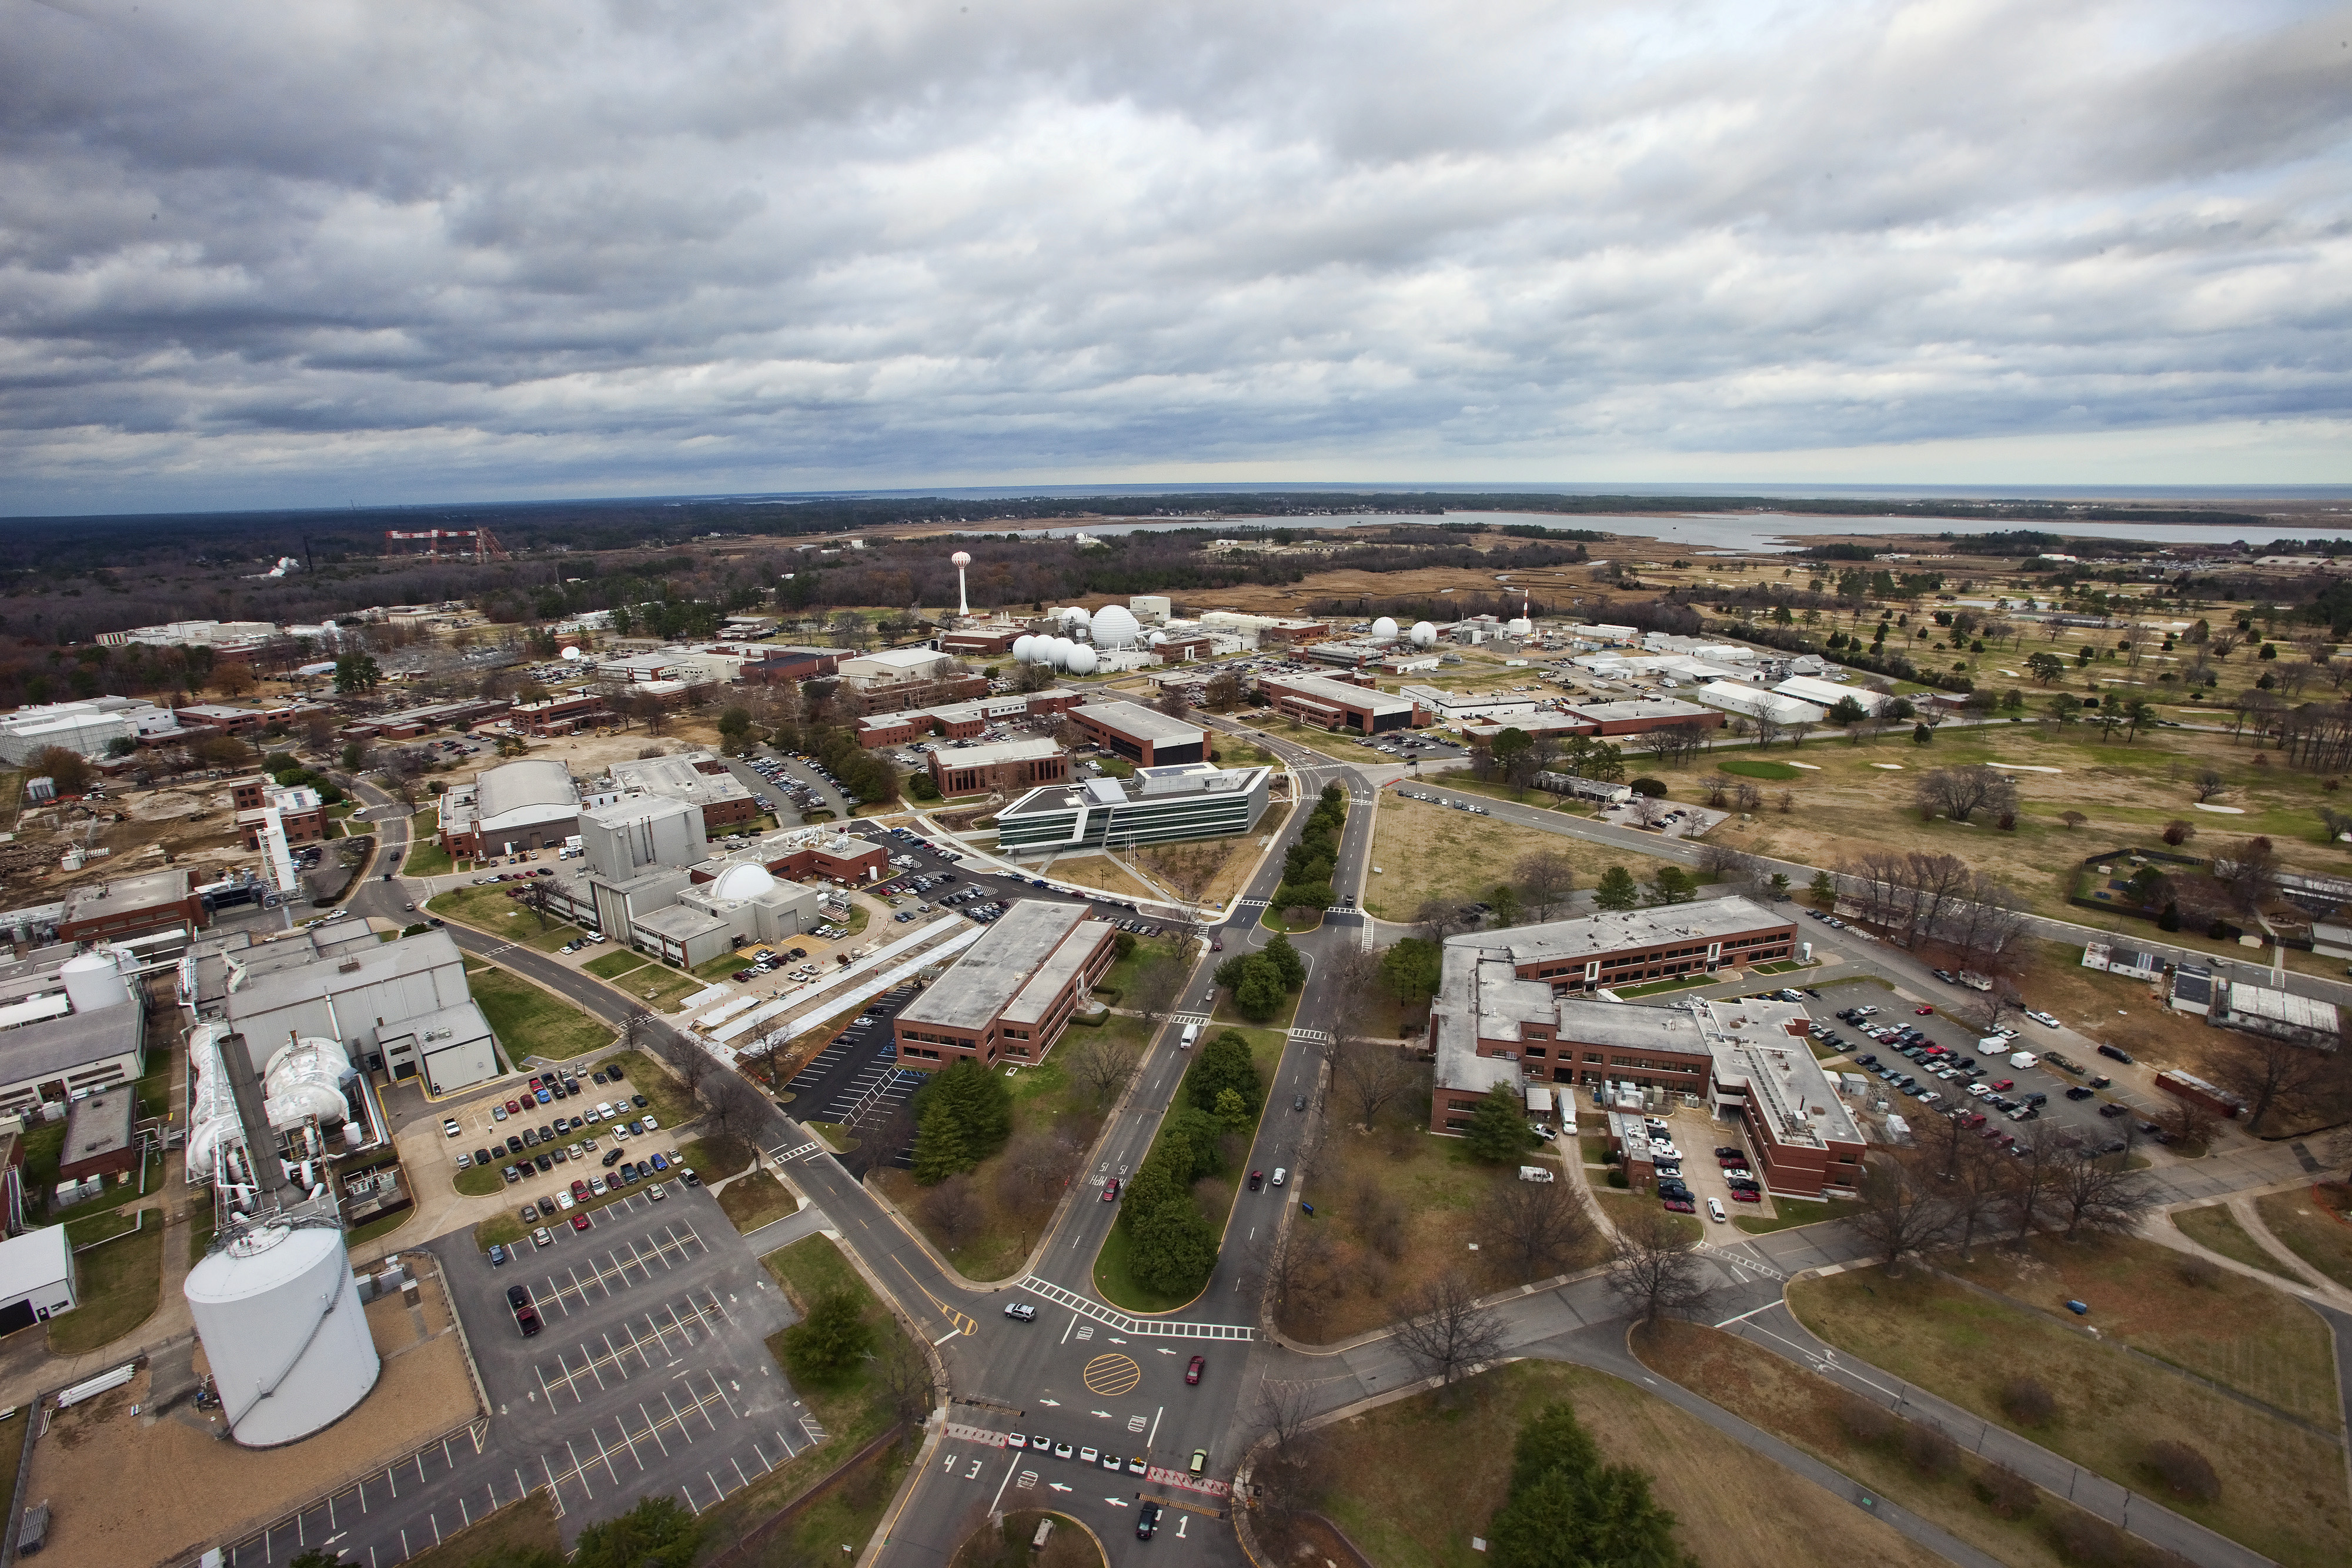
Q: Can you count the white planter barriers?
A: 6